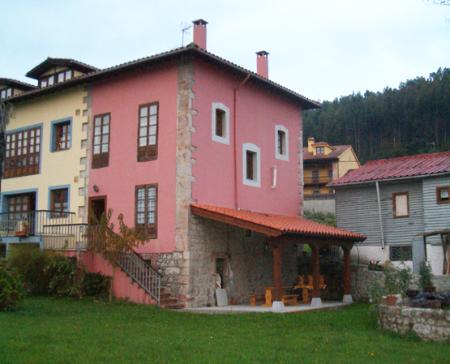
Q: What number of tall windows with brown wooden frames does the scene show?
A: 3